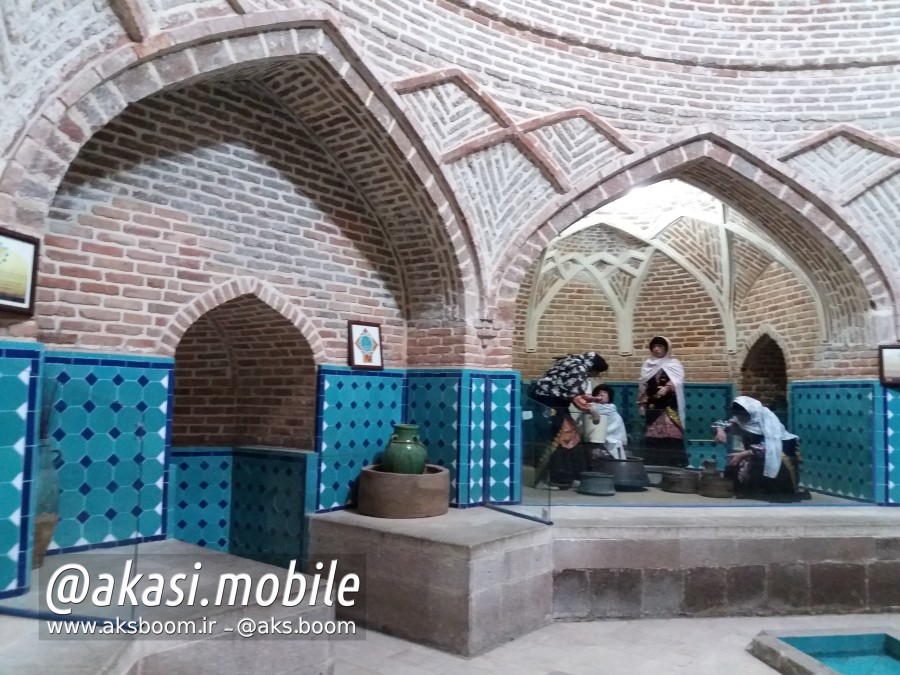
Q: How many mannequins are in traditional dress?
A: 4